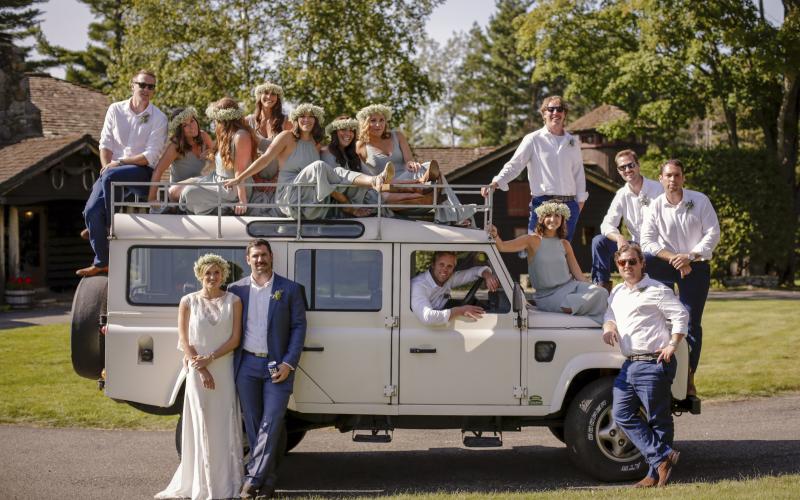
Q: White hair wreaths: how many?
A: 8